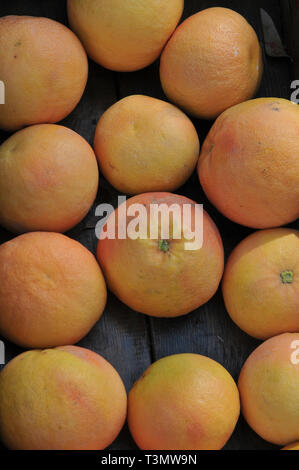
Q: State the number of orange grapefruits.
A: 12